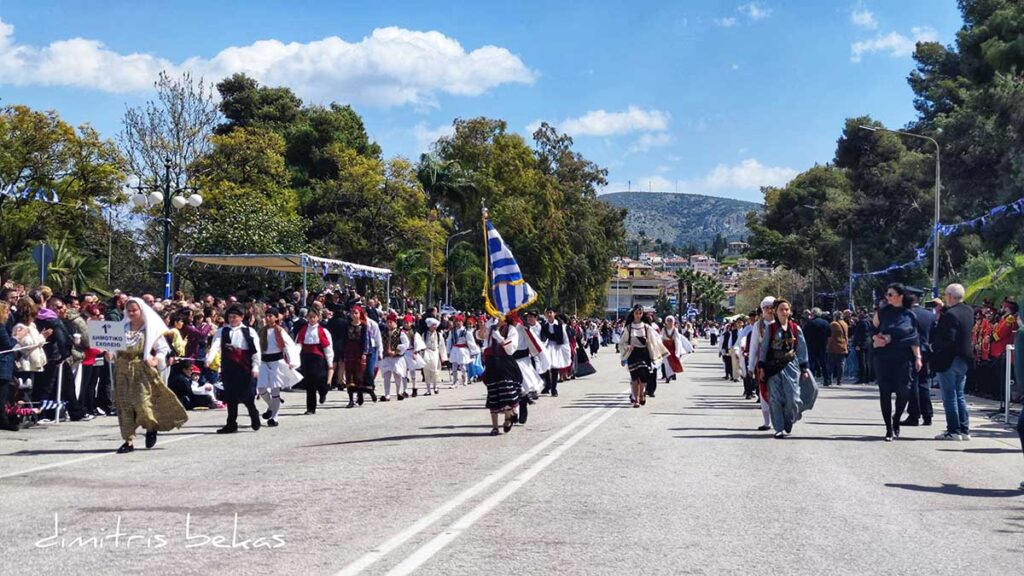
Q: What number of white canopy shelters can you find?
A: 1